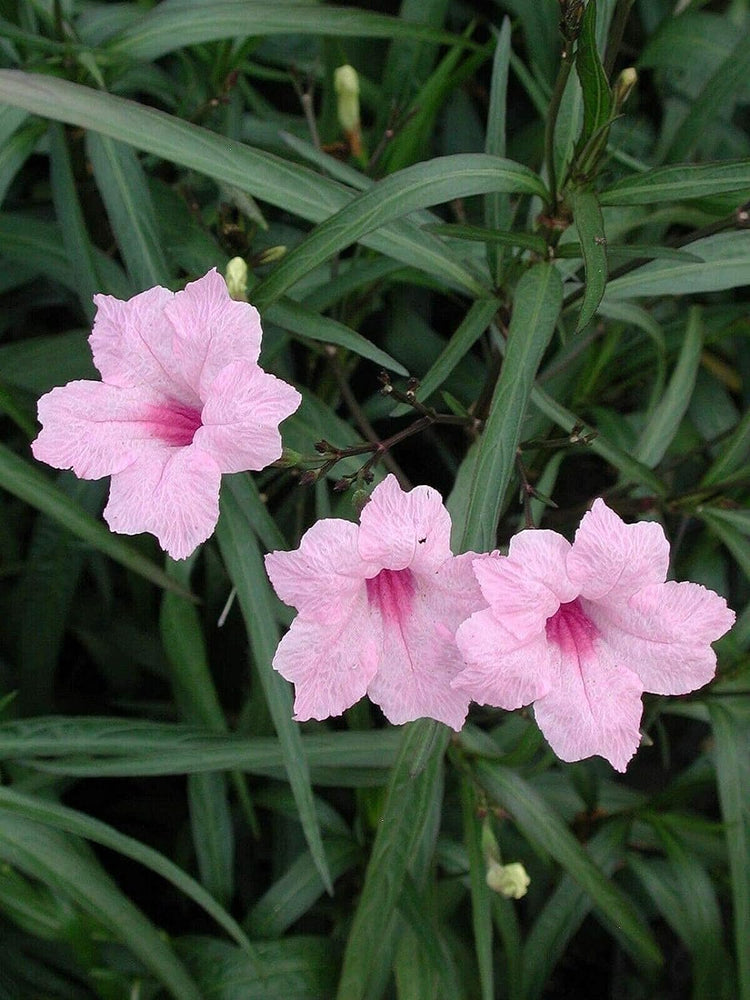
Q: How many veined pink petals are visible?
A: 15